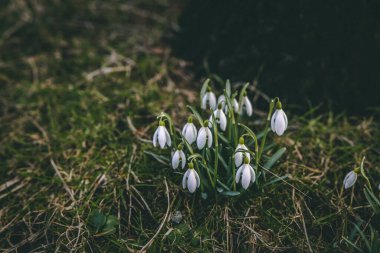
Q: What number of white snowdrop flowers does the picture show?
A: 14